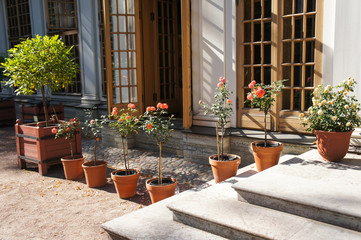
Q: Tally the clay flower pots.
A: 7